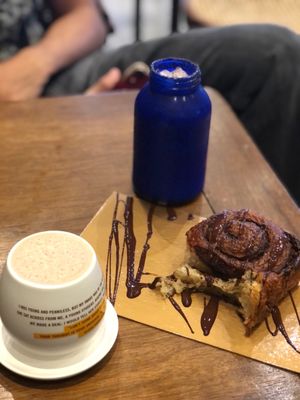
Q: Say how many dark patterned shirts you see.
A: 1